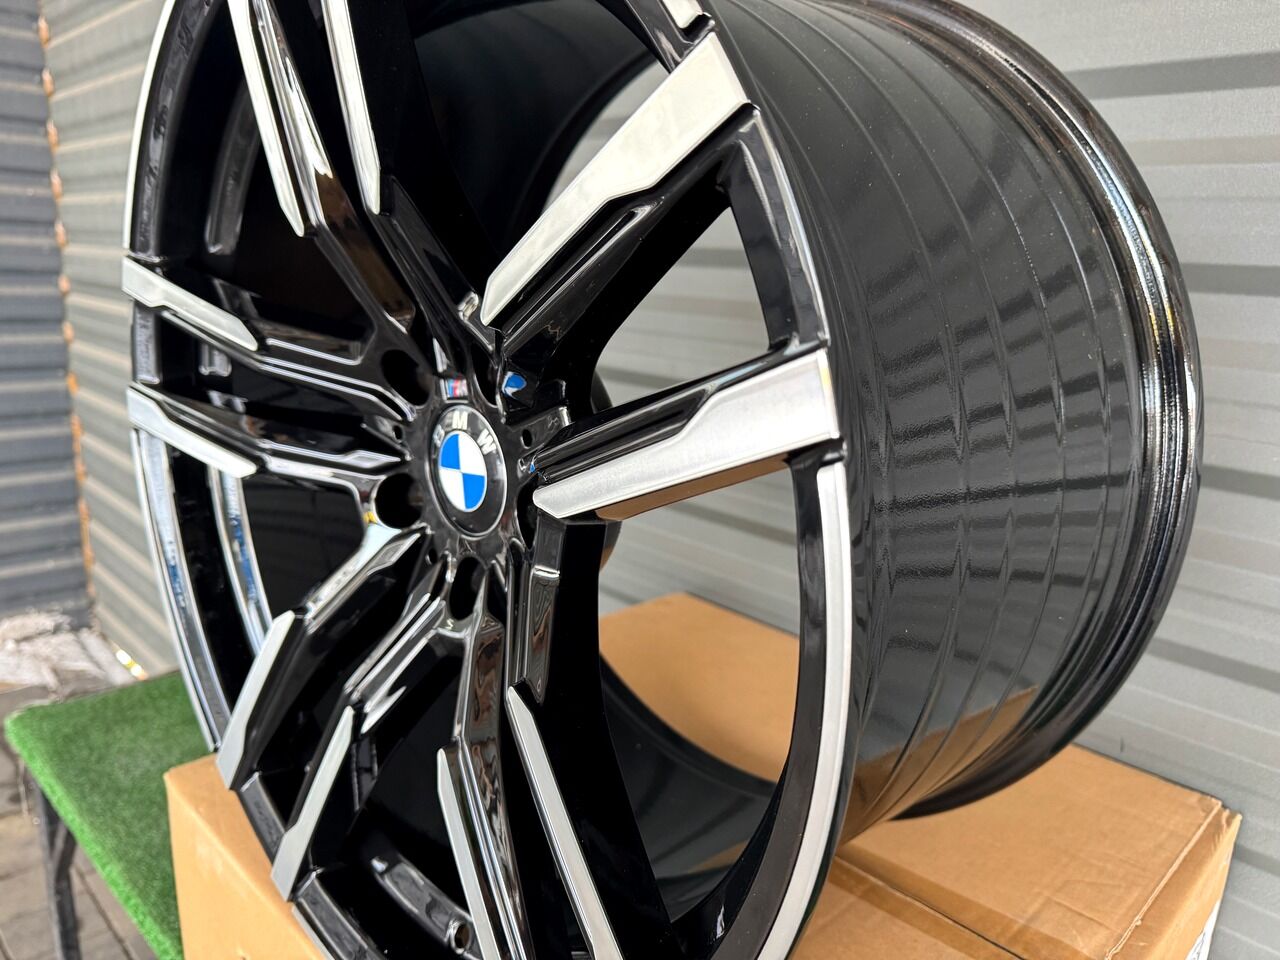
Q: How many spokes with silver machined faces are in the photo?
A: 10